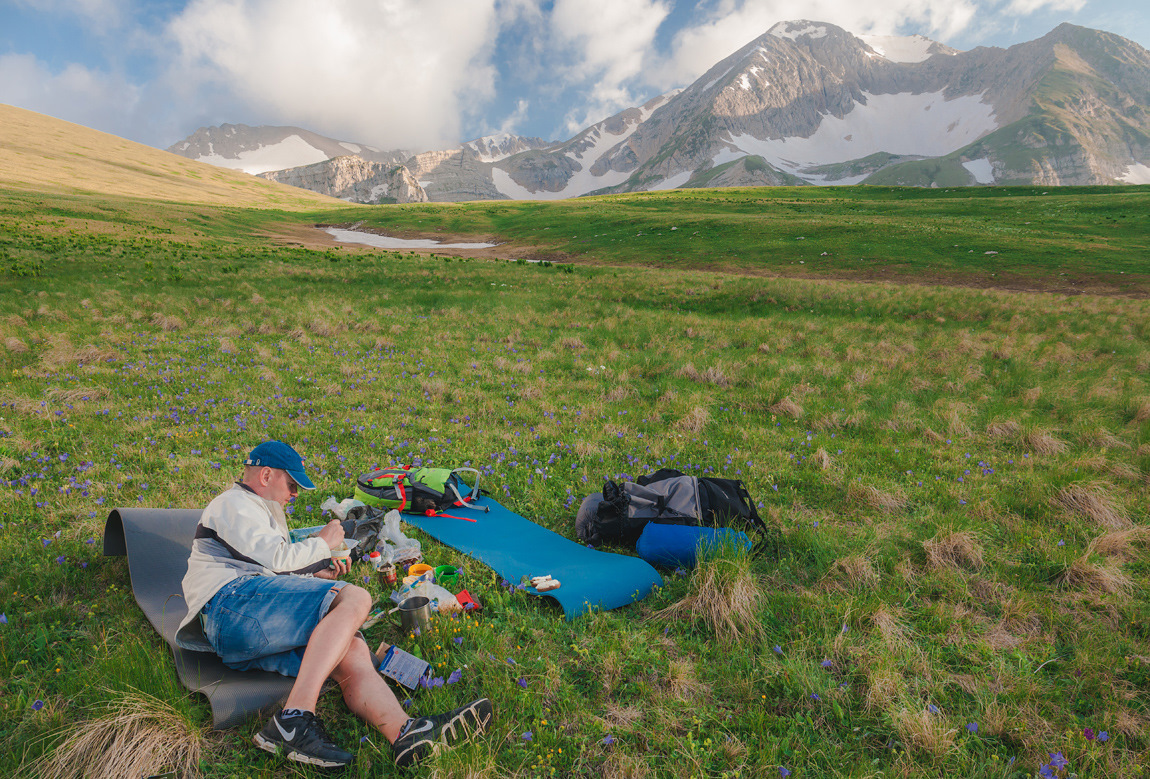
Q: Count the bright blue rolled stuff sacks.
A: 1